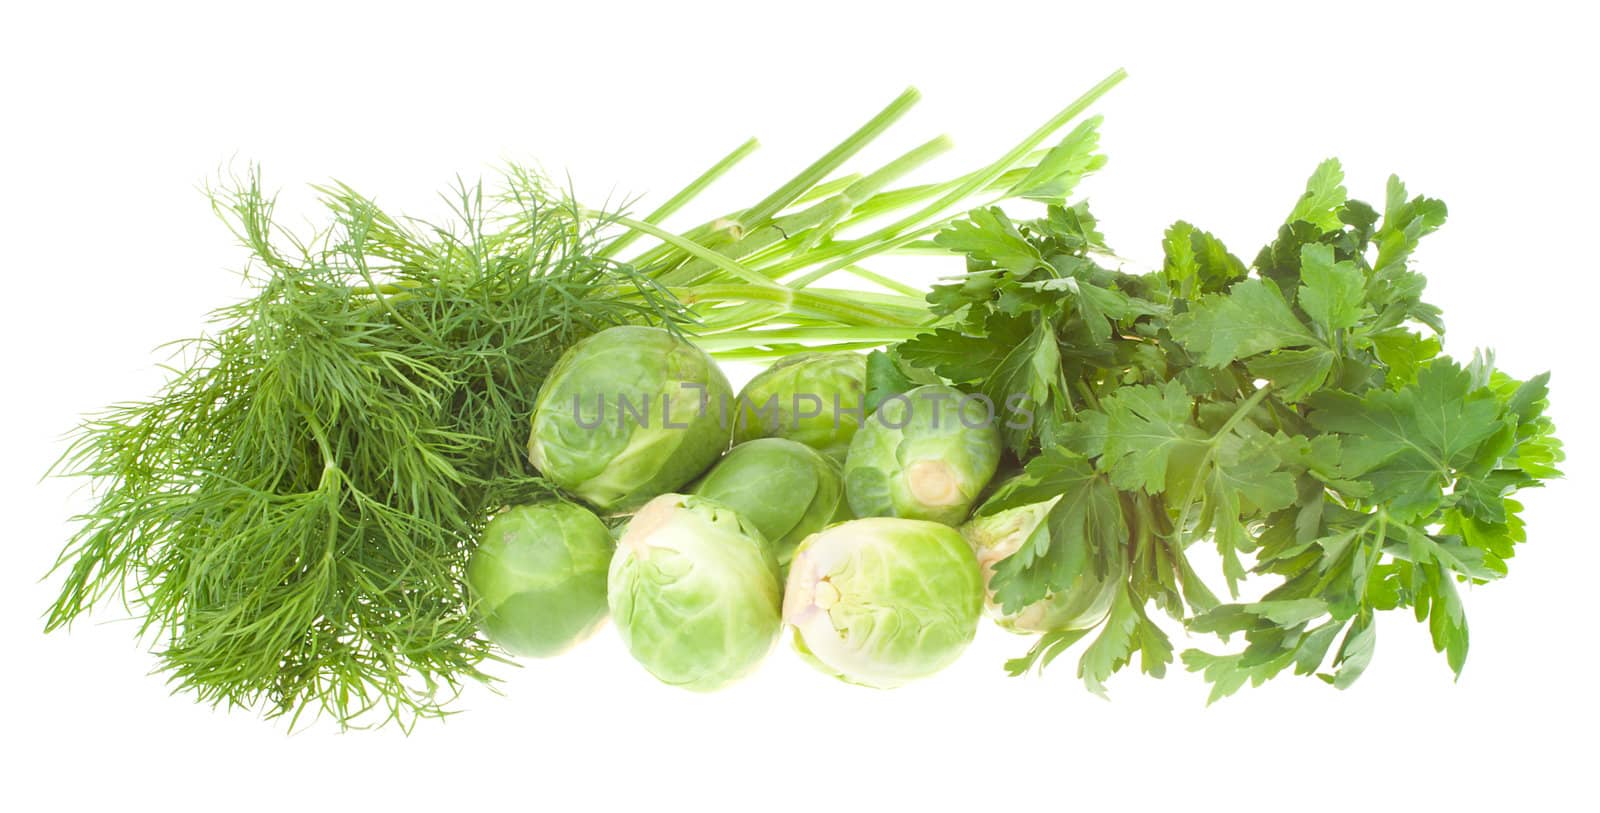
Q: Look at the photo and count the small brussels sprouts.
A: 8